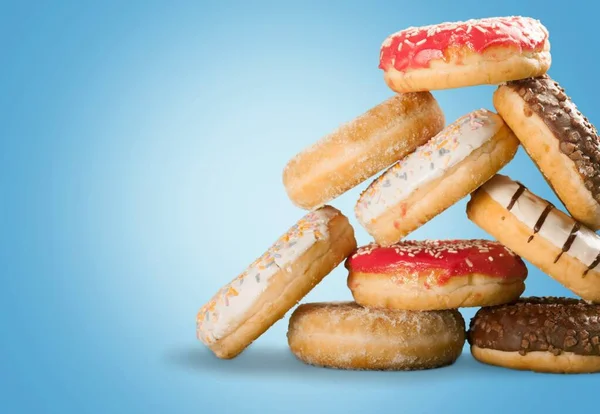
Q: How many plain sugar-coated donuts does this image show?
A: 2